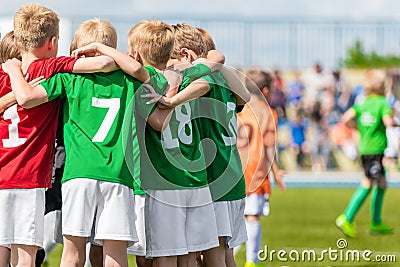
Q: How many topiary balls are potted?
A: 0